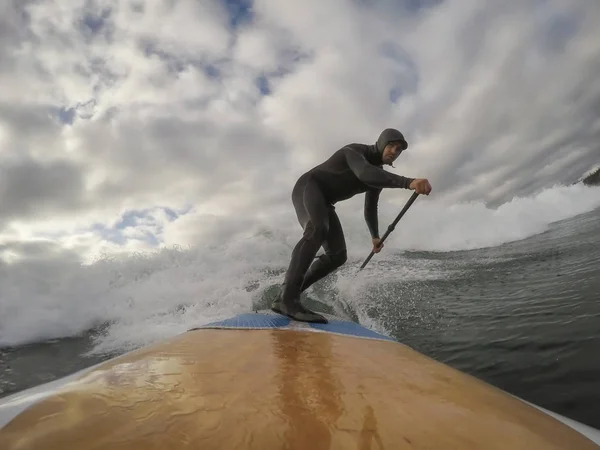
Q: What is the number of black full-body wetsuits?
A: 1